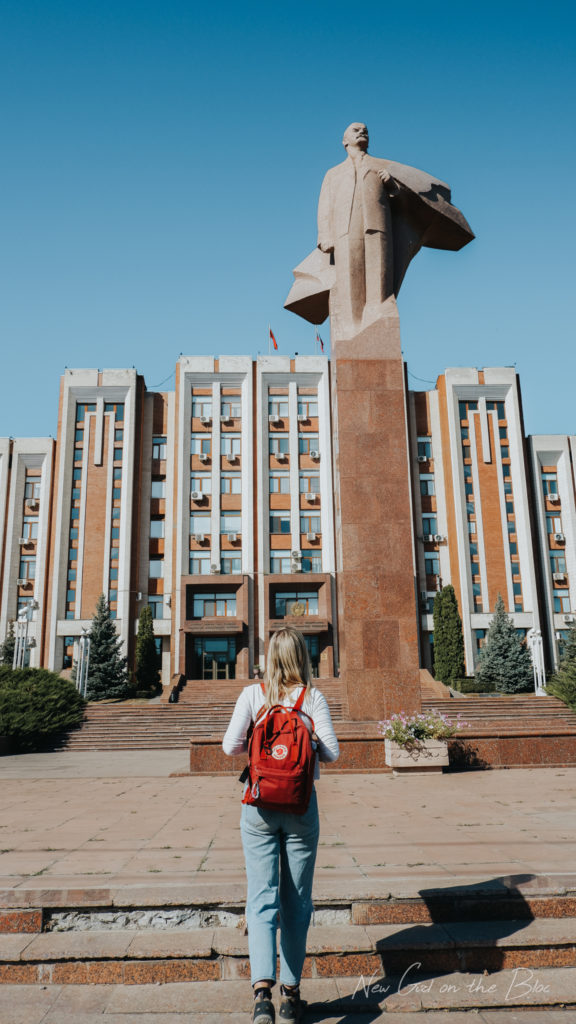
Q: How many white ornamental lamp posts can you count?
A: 3